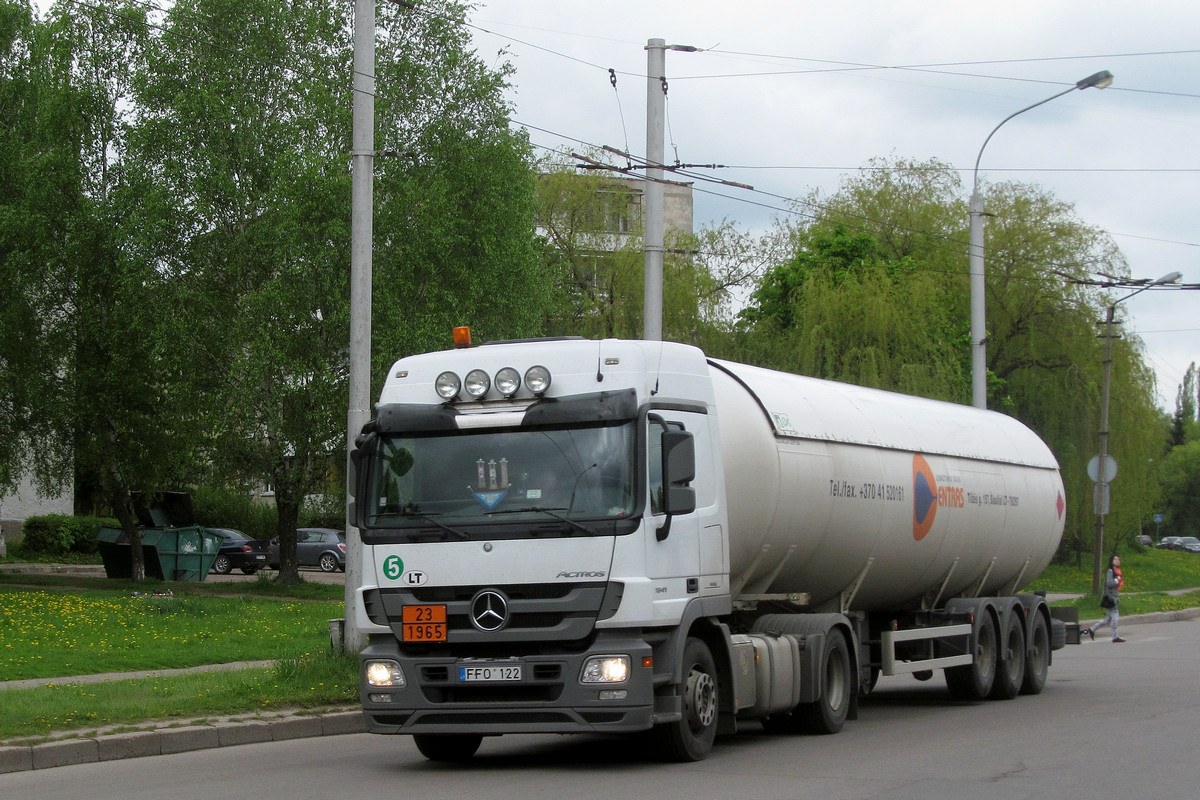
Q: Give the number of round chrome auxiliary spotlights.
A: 4